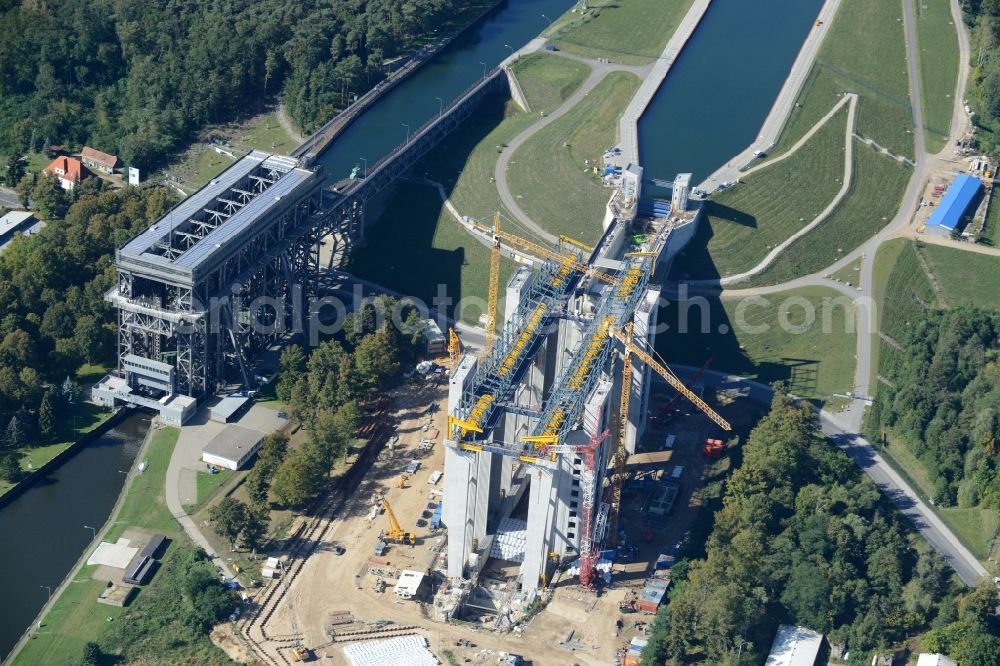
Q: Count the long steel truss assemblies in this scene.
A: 2